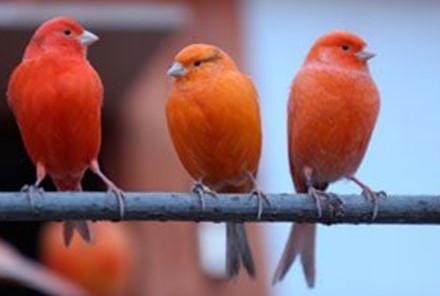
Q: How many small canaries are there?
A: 3